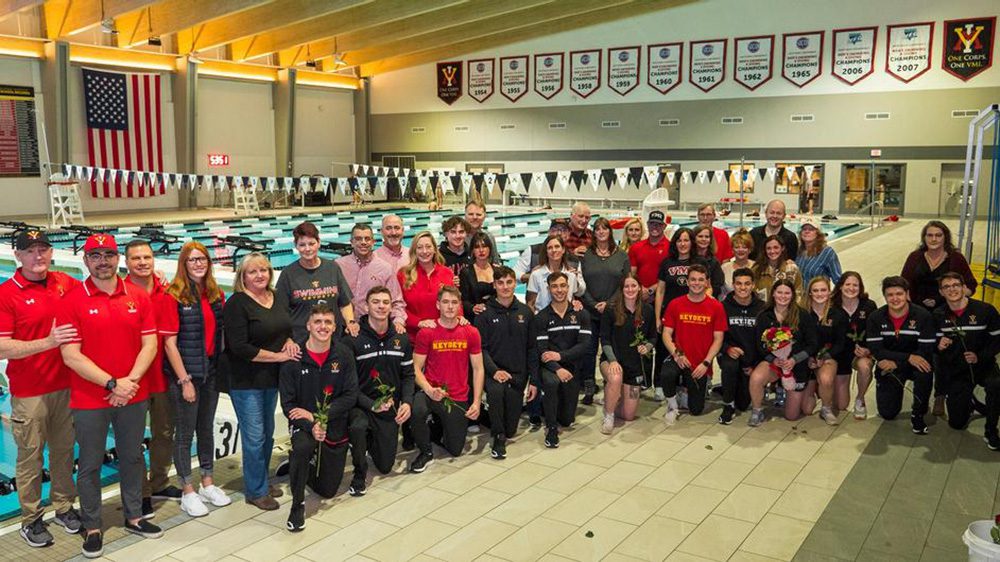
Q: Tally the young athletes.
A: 13